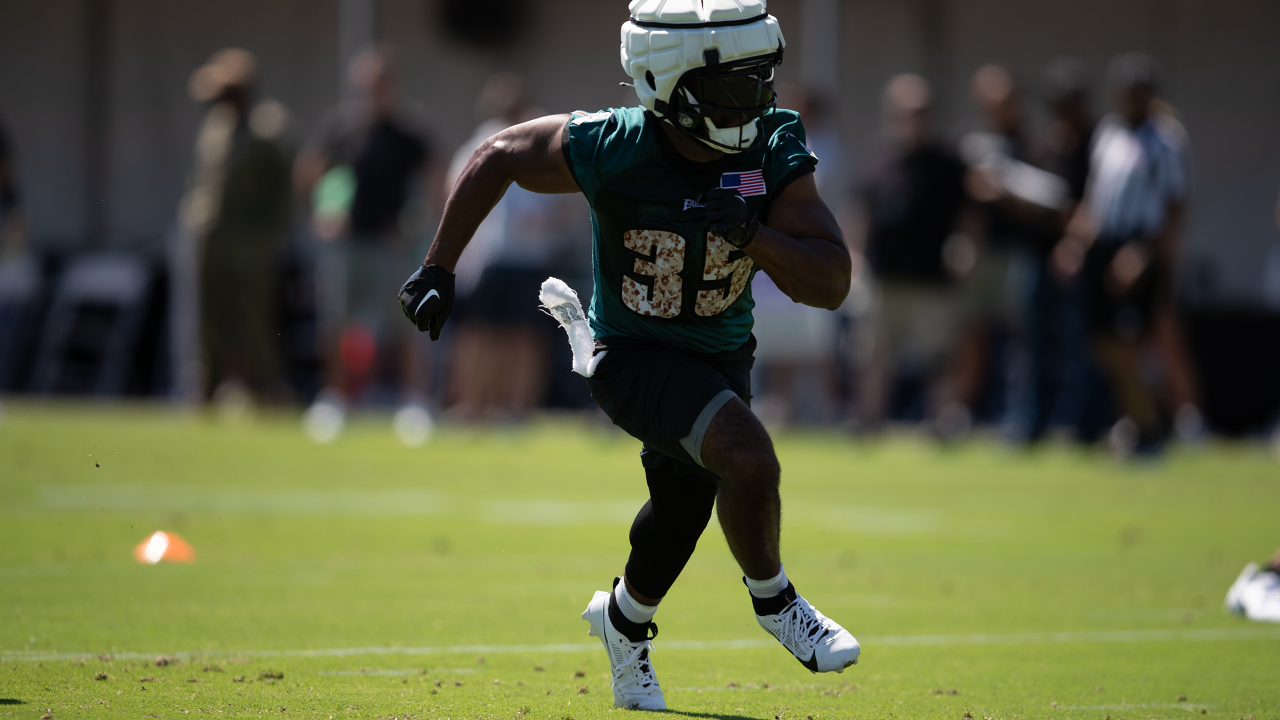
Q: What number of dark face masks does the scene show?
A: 1